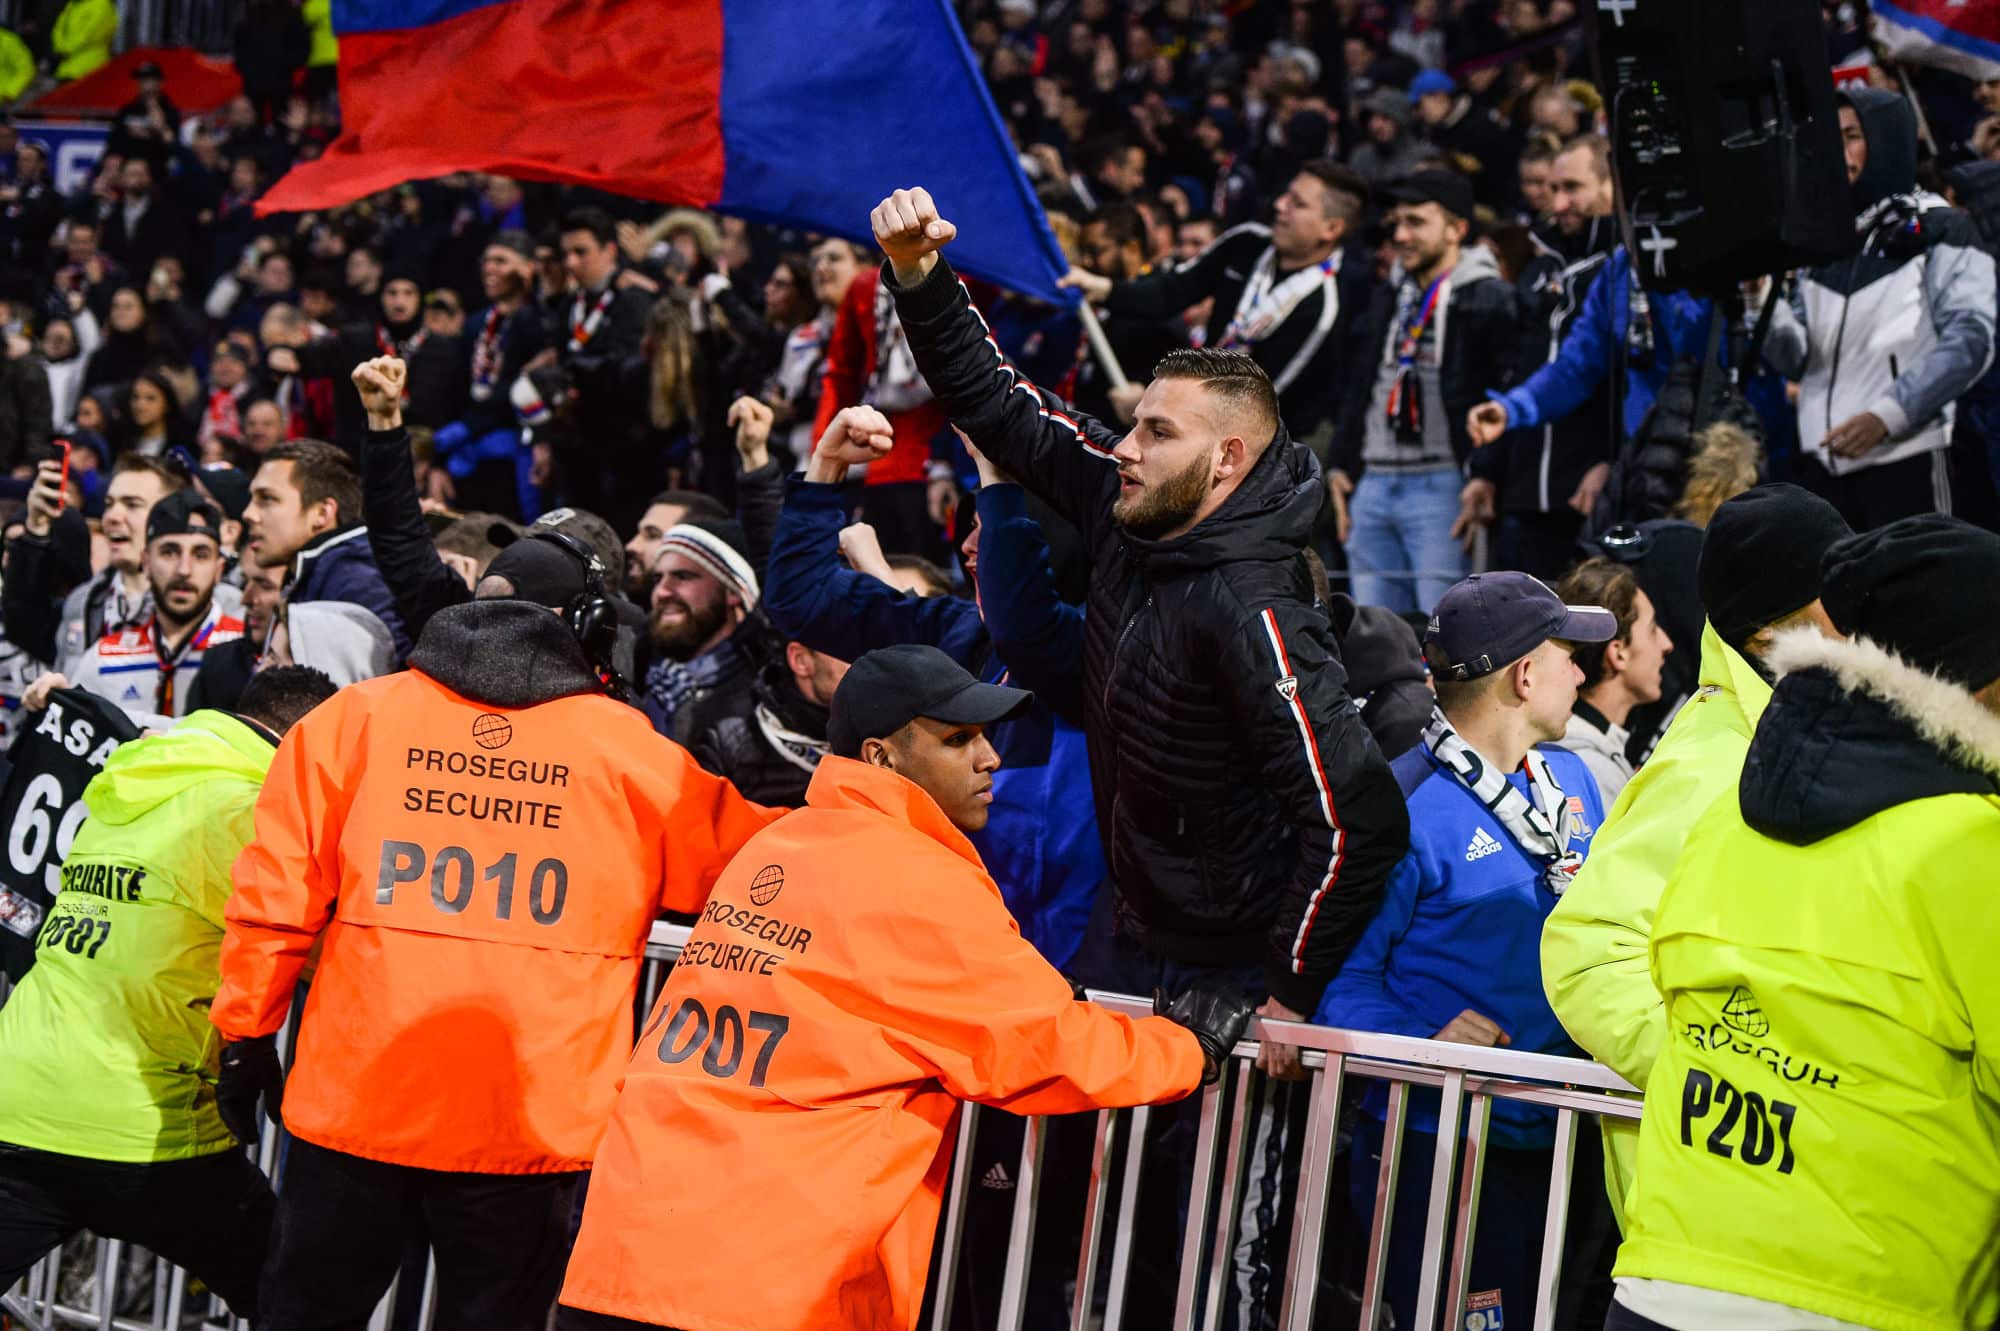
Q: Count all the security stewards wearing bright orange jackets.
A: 2